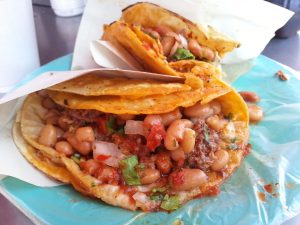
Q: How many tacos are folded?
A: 2